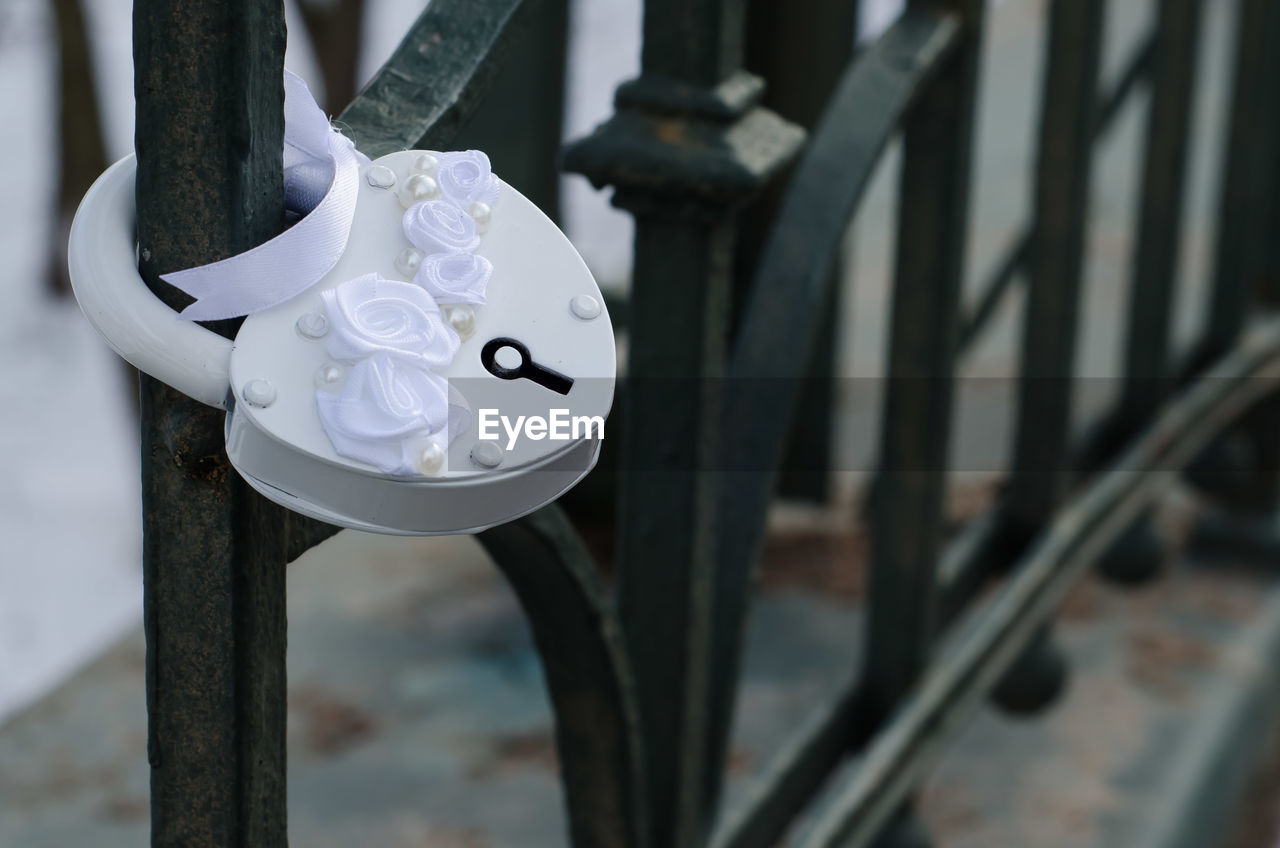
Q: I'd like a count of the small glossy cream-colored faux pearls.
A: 7